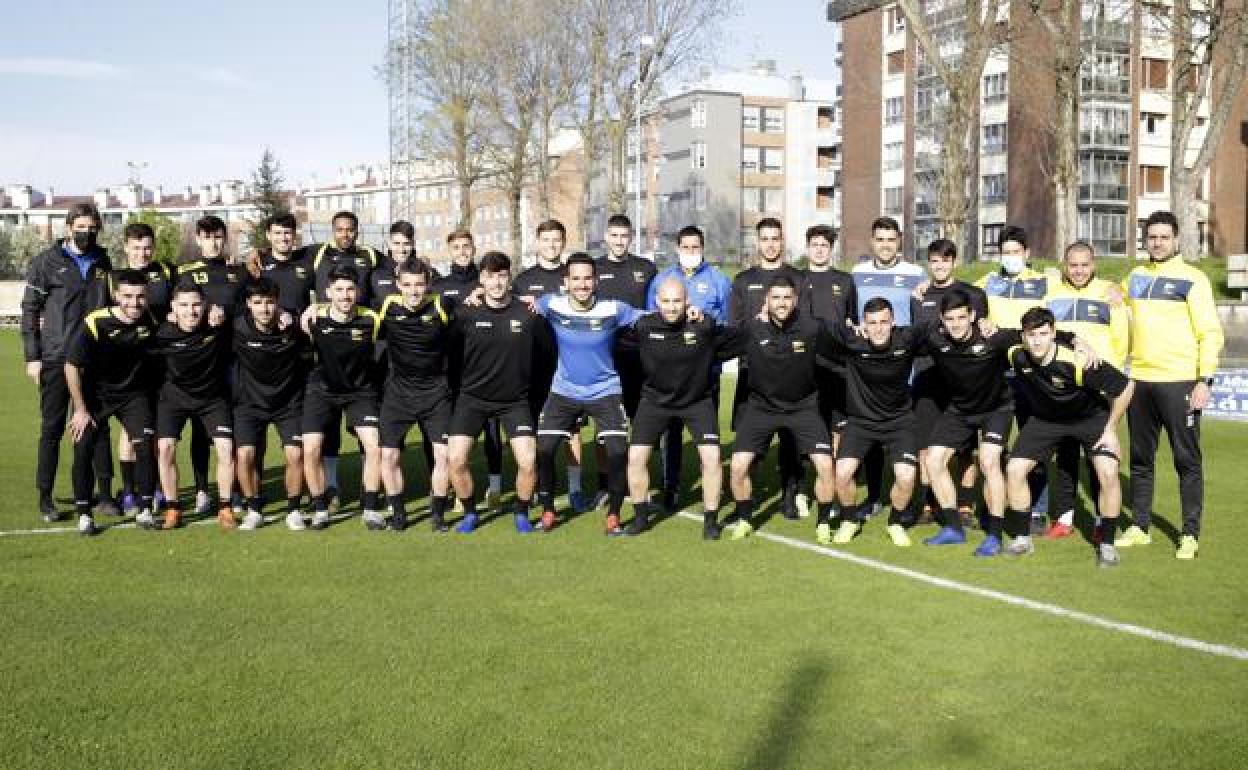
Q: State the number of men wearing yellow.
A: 3